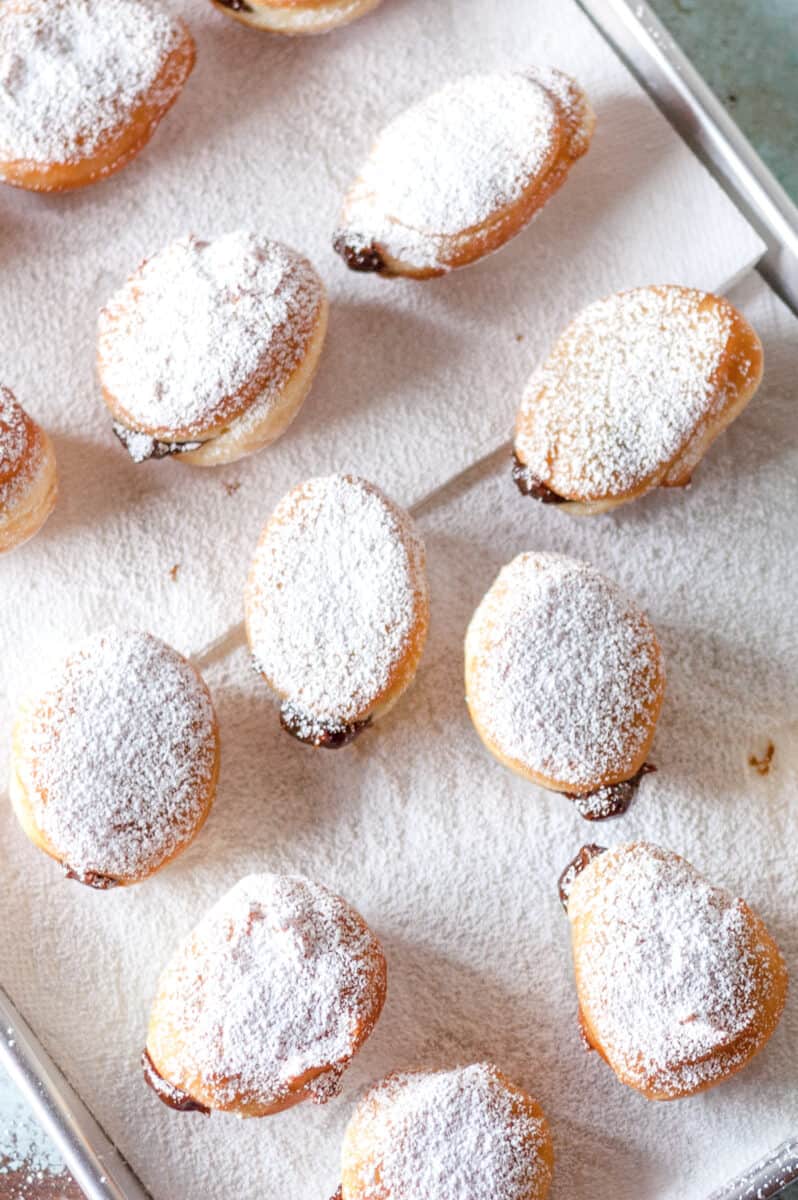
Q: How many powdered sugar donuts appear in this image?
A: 12